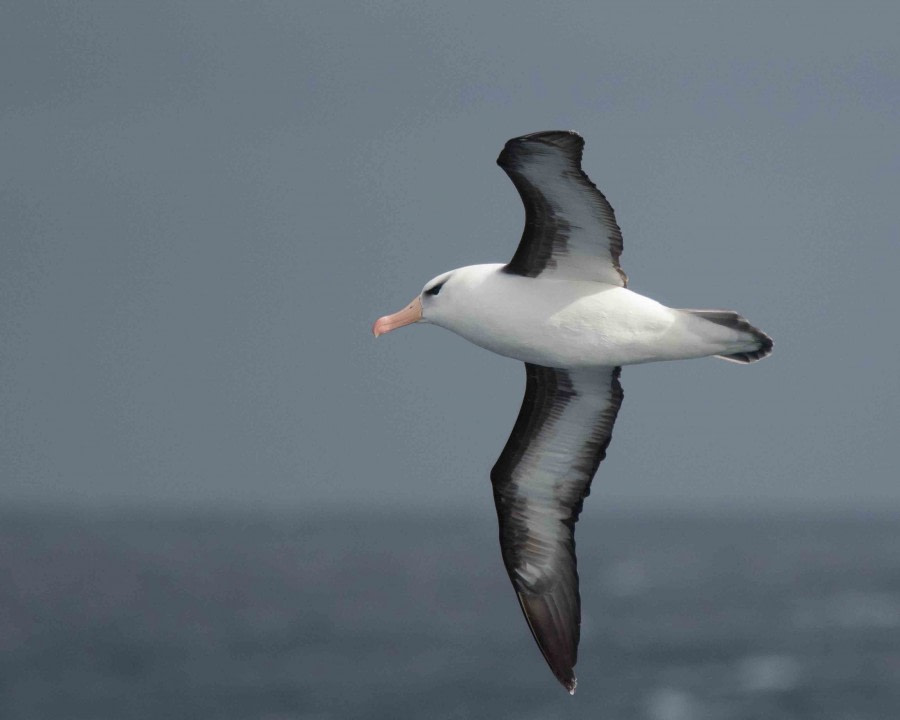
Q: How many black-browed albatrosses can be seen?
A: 1